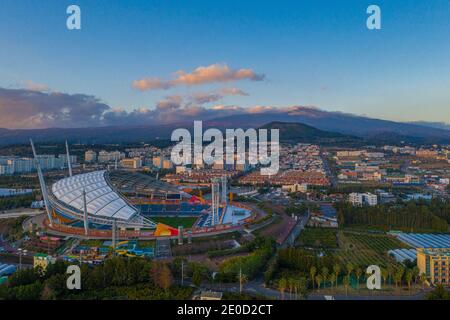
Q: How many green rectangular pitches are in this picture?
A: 1